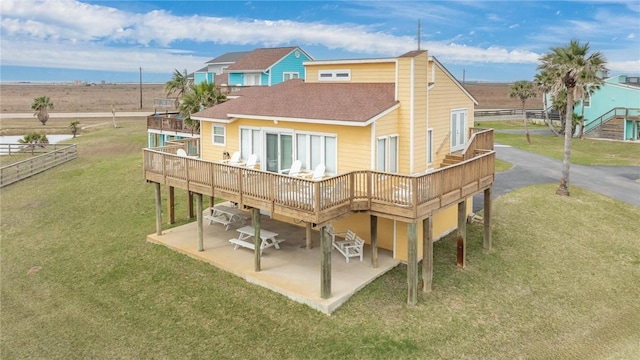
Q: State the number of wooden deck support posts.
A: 13